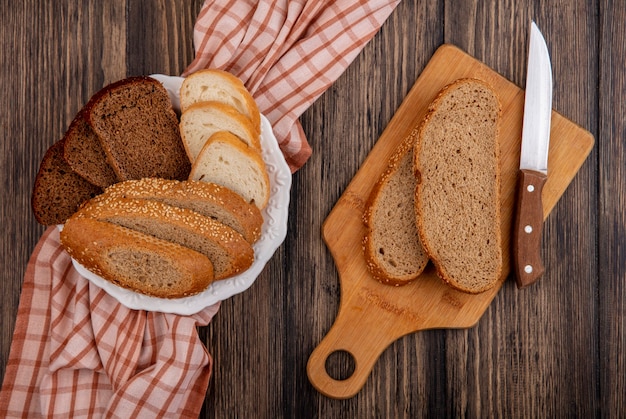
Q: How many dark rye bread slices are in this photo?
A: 3